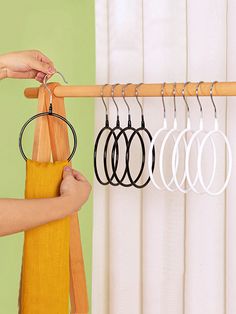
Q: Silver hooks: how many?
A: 10